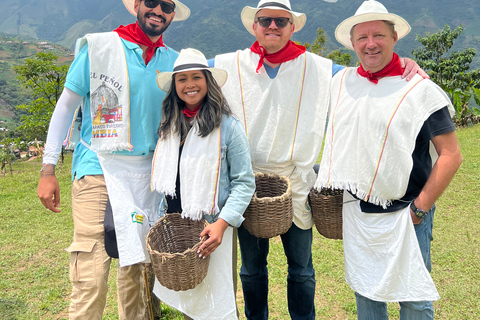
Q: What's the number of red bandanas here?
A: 4